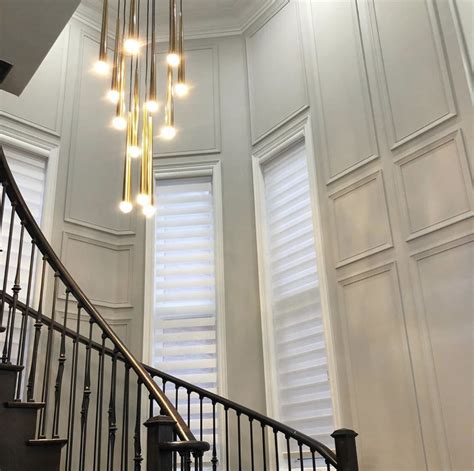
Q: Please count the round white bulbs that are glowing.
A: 12